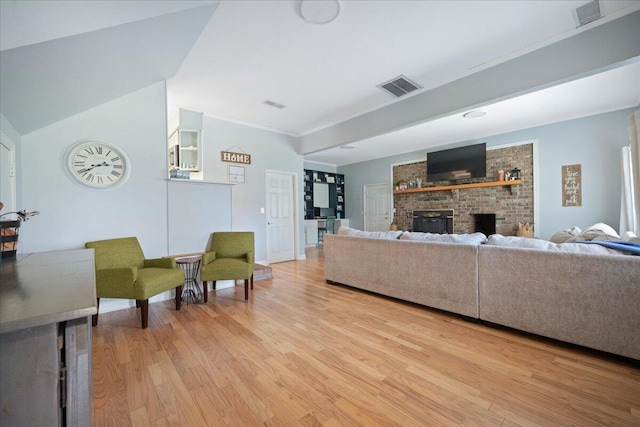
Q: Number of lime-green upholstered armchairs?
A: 2